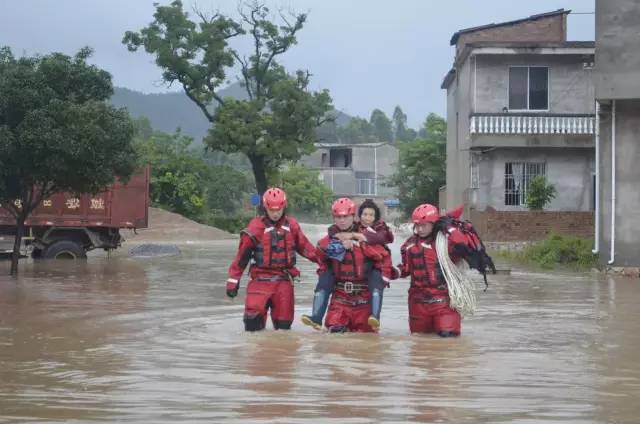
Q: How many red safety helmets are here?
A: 3